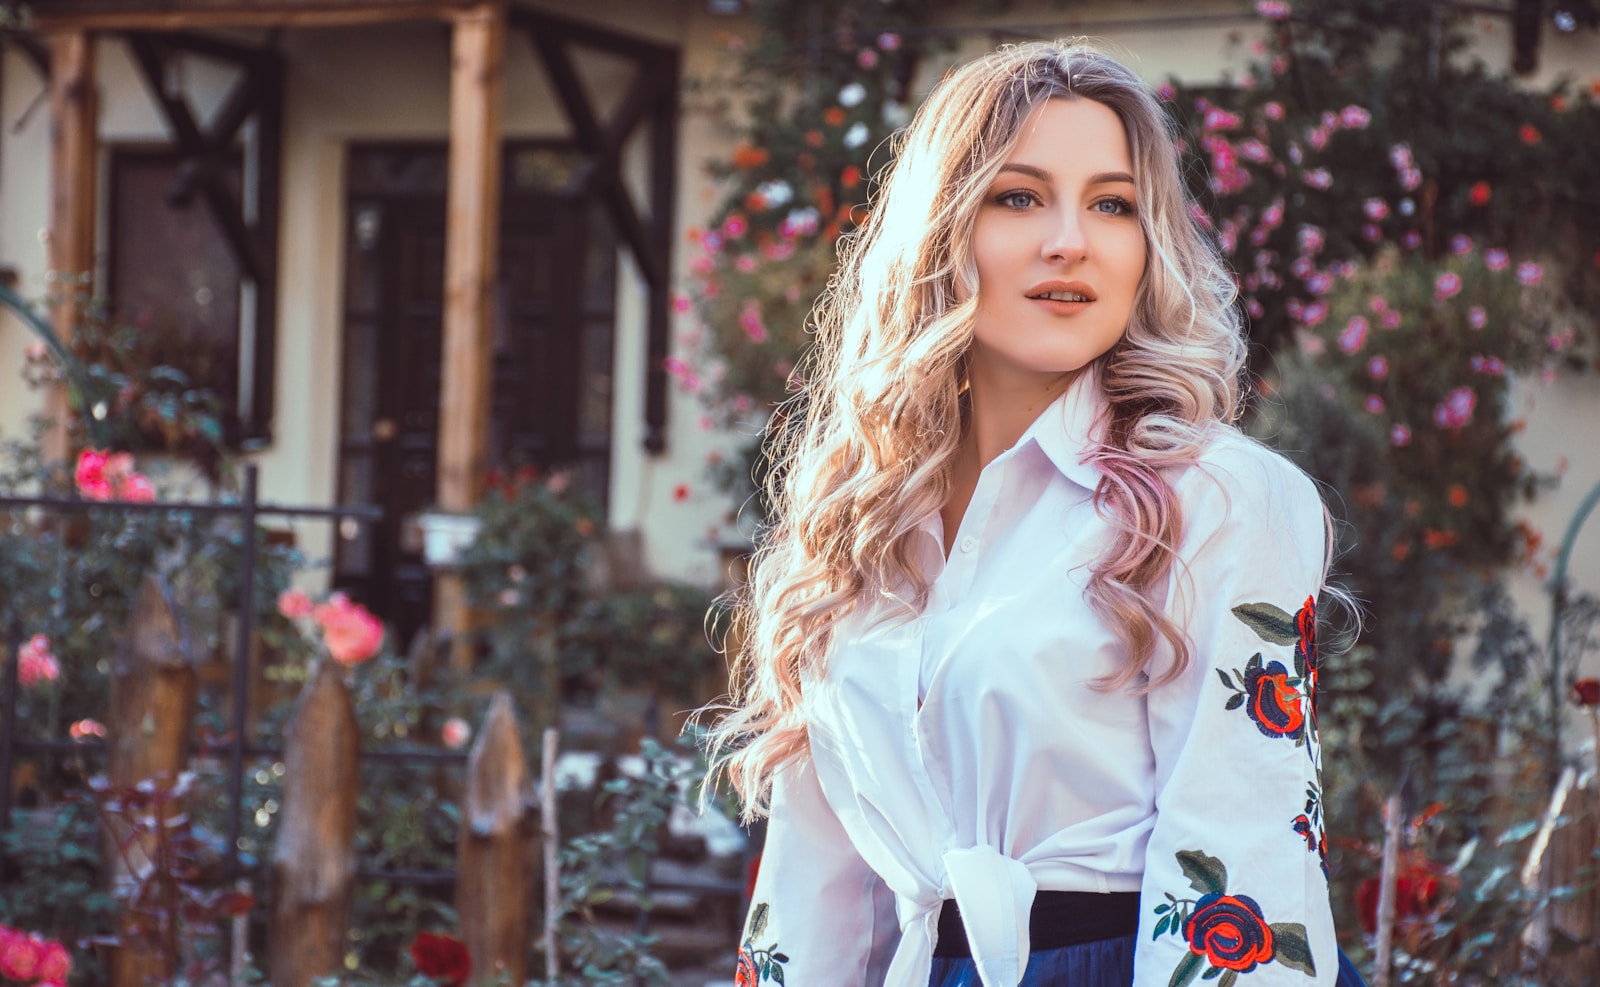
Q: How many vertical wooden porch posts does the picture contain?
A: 2